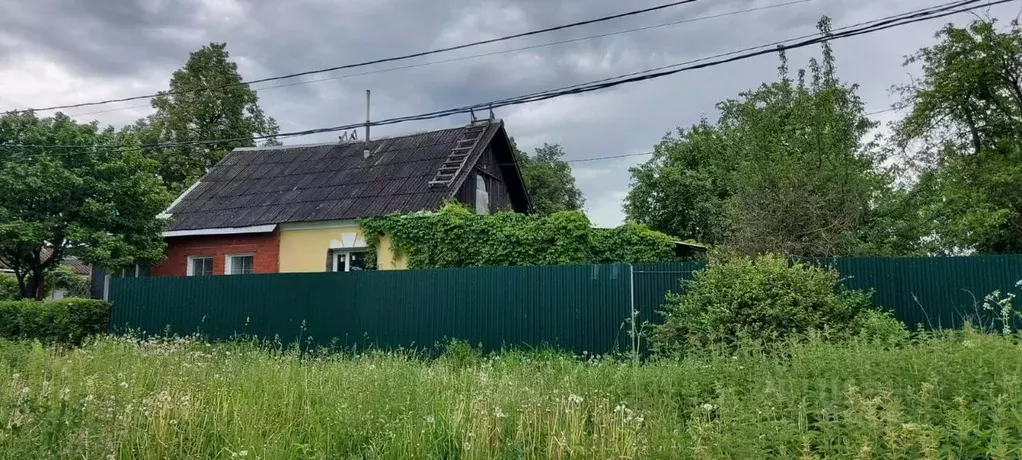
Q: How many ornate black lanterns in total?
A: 0